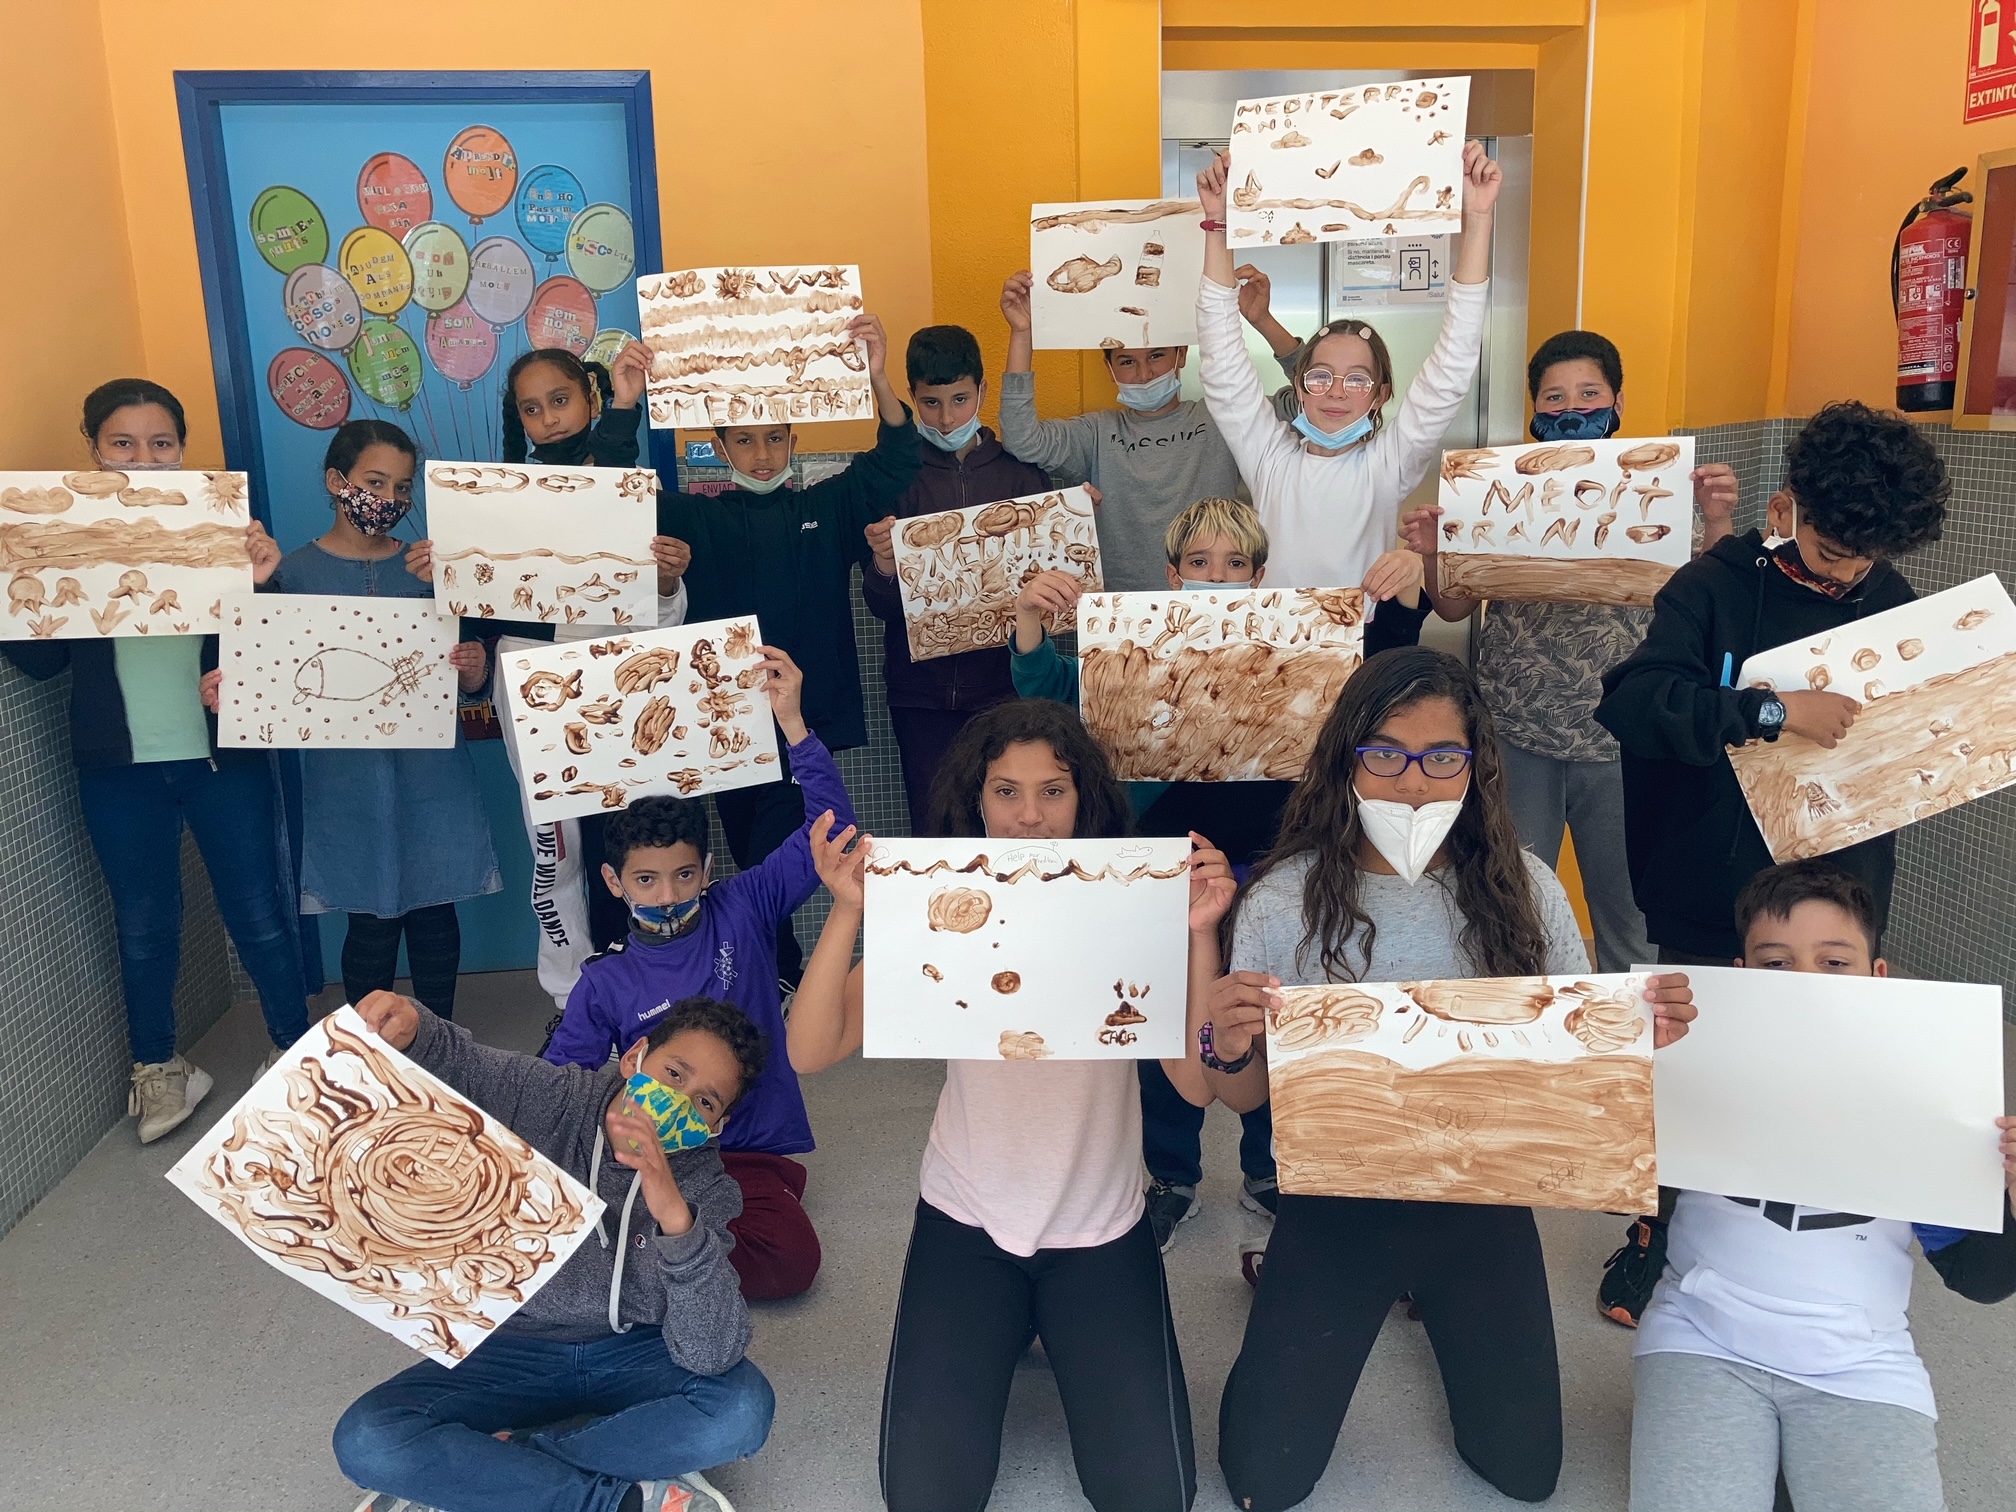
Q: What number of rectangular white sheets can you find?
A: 15